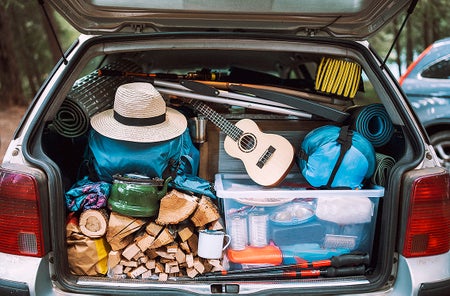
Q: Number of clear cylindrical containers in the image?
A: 2